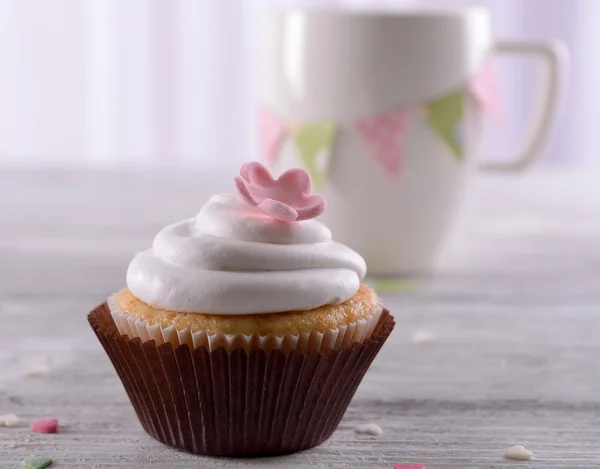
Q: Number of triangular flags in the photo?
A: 5